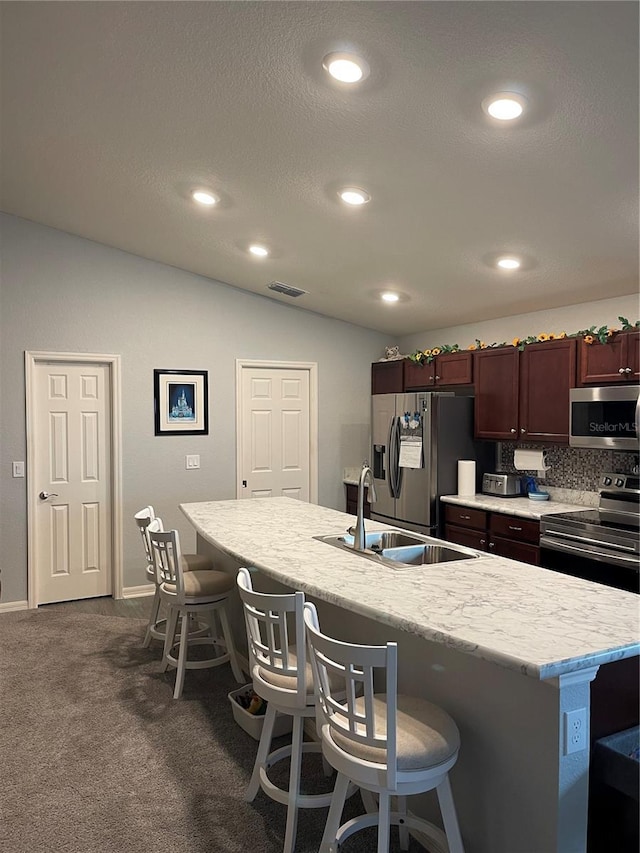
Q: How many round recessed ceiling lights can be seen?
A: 7